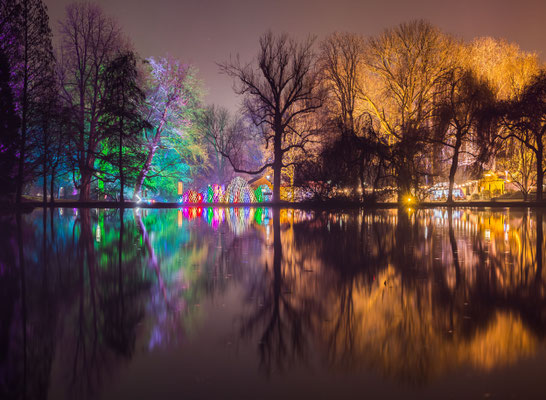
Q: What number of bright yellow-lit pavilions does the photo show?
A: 1